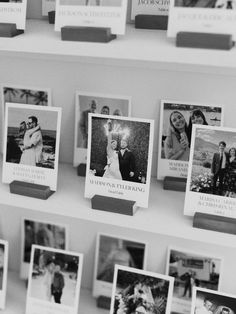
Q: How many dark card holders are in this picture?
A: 11